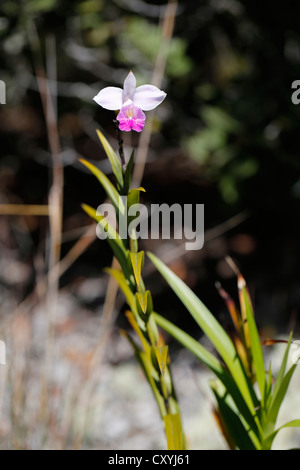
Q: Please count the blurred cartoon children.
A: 0